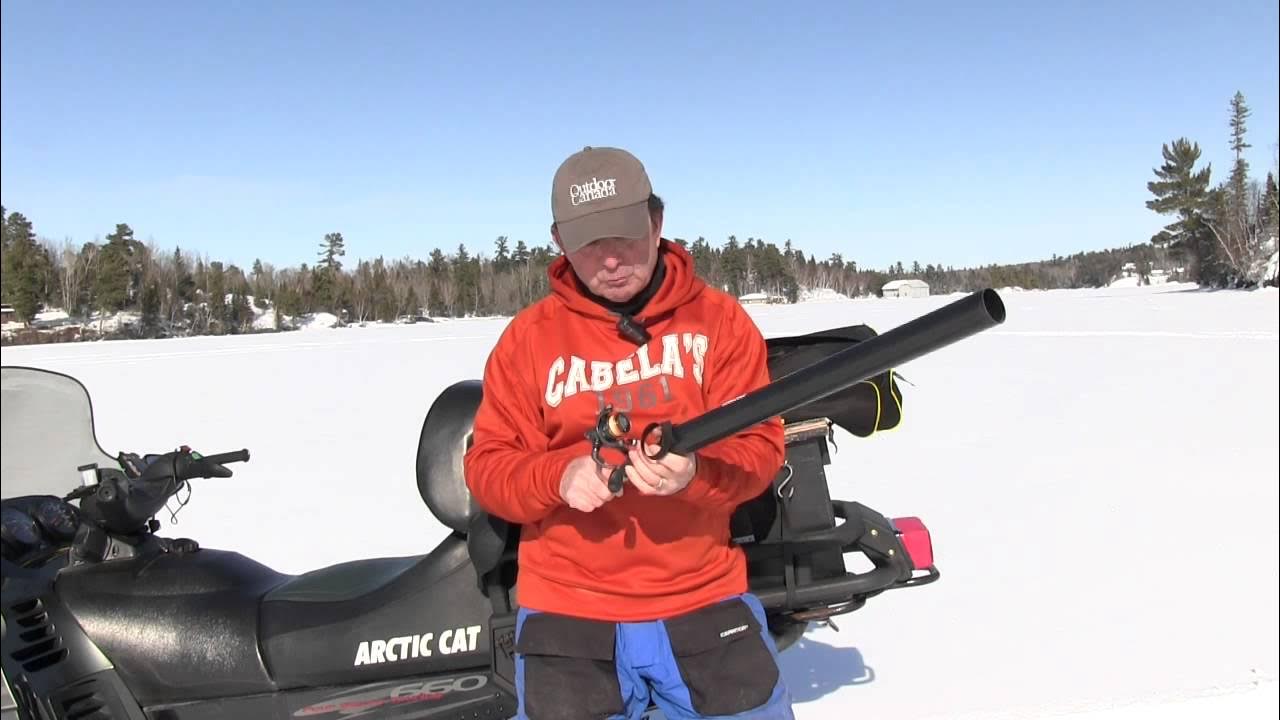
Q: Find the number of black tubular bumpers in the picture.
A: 1